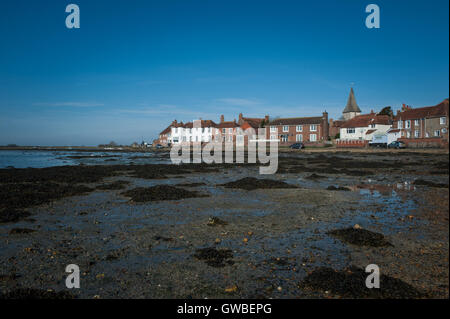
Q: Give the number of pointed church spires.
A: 1